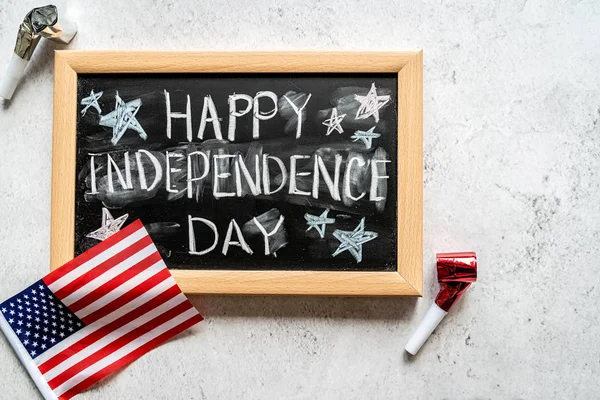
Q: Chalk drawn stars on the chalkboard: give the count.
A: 8